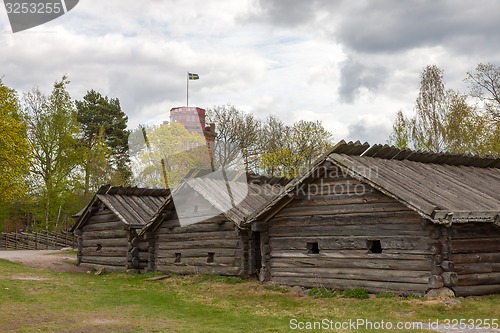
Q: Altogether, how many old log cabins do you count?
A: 3